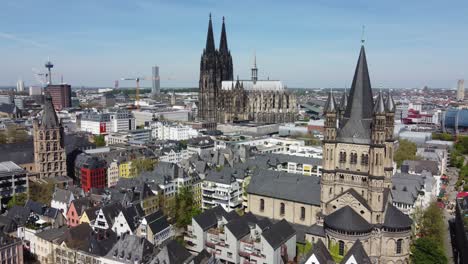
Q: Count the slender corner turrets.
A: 4